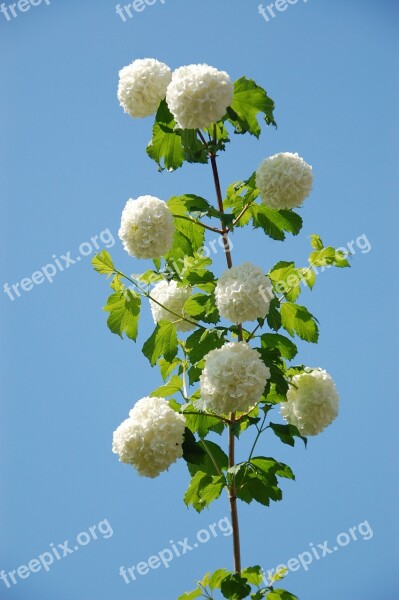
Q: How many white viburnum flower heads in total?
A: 9